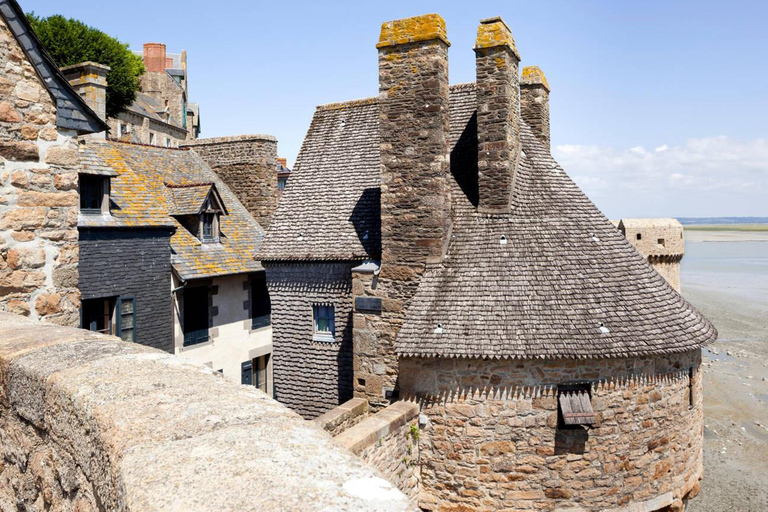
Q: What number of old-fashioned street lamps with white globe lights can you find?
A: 0